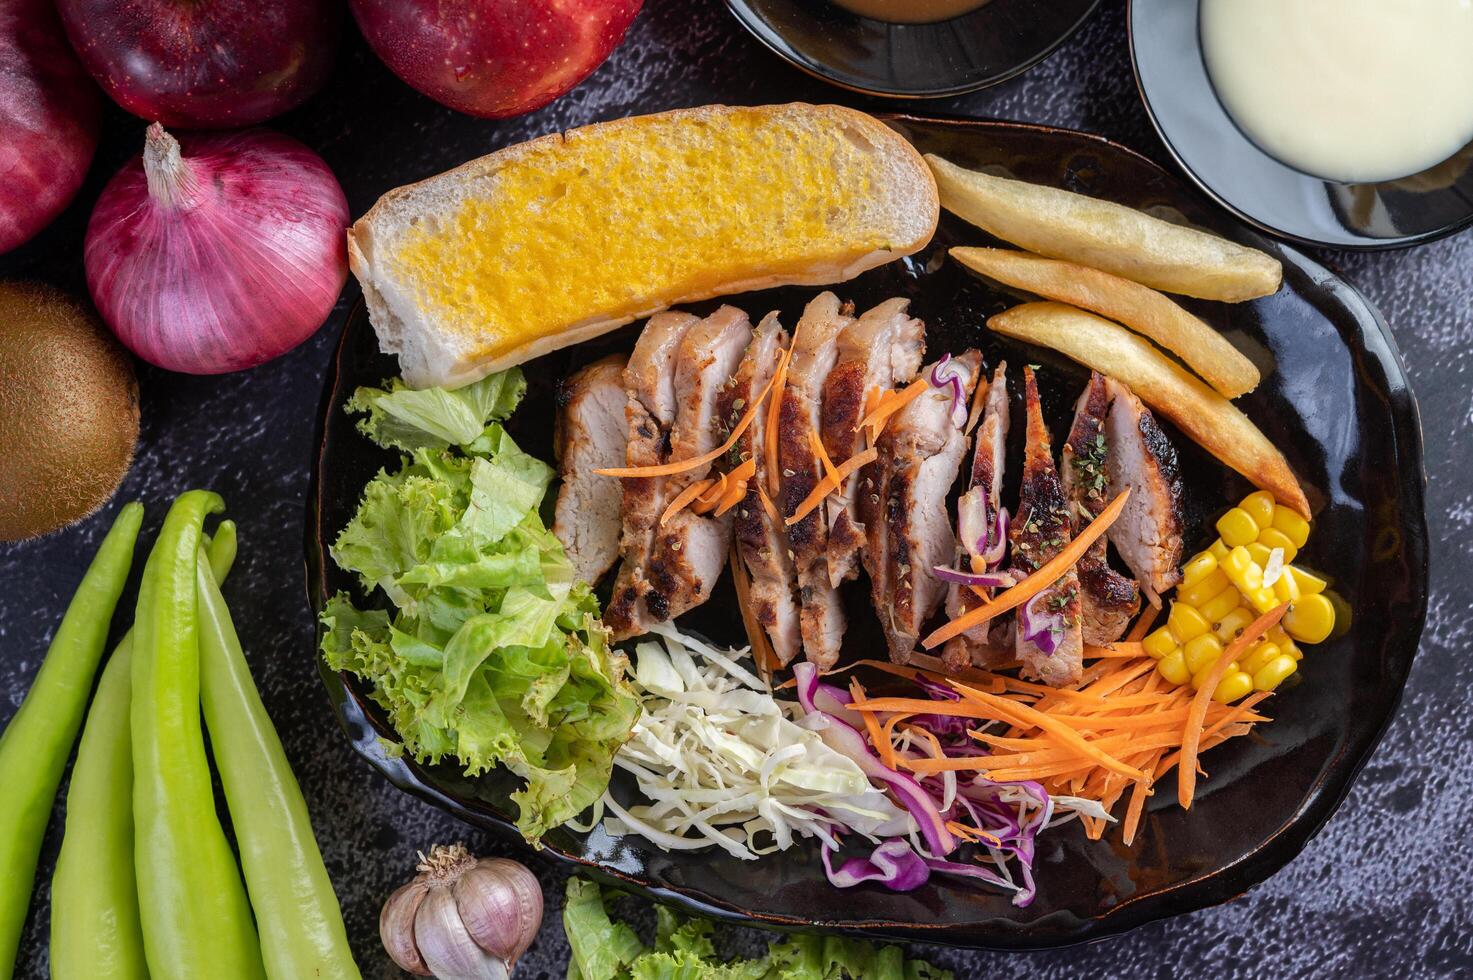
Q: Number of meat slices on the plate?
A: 11